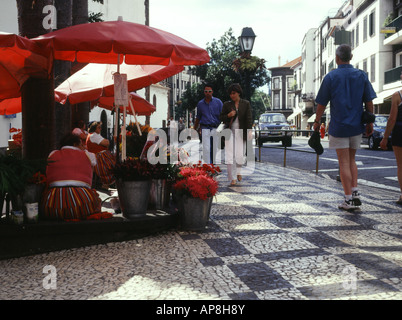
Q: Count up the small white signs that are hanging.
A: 1